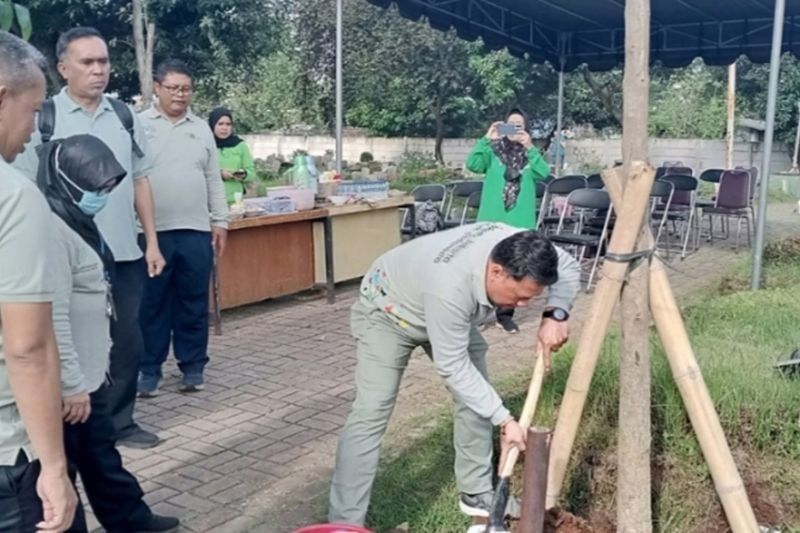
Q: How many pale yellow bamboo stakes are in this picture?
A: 2